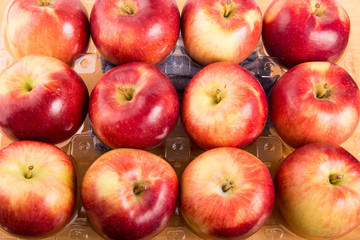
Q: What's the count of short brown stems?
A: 10